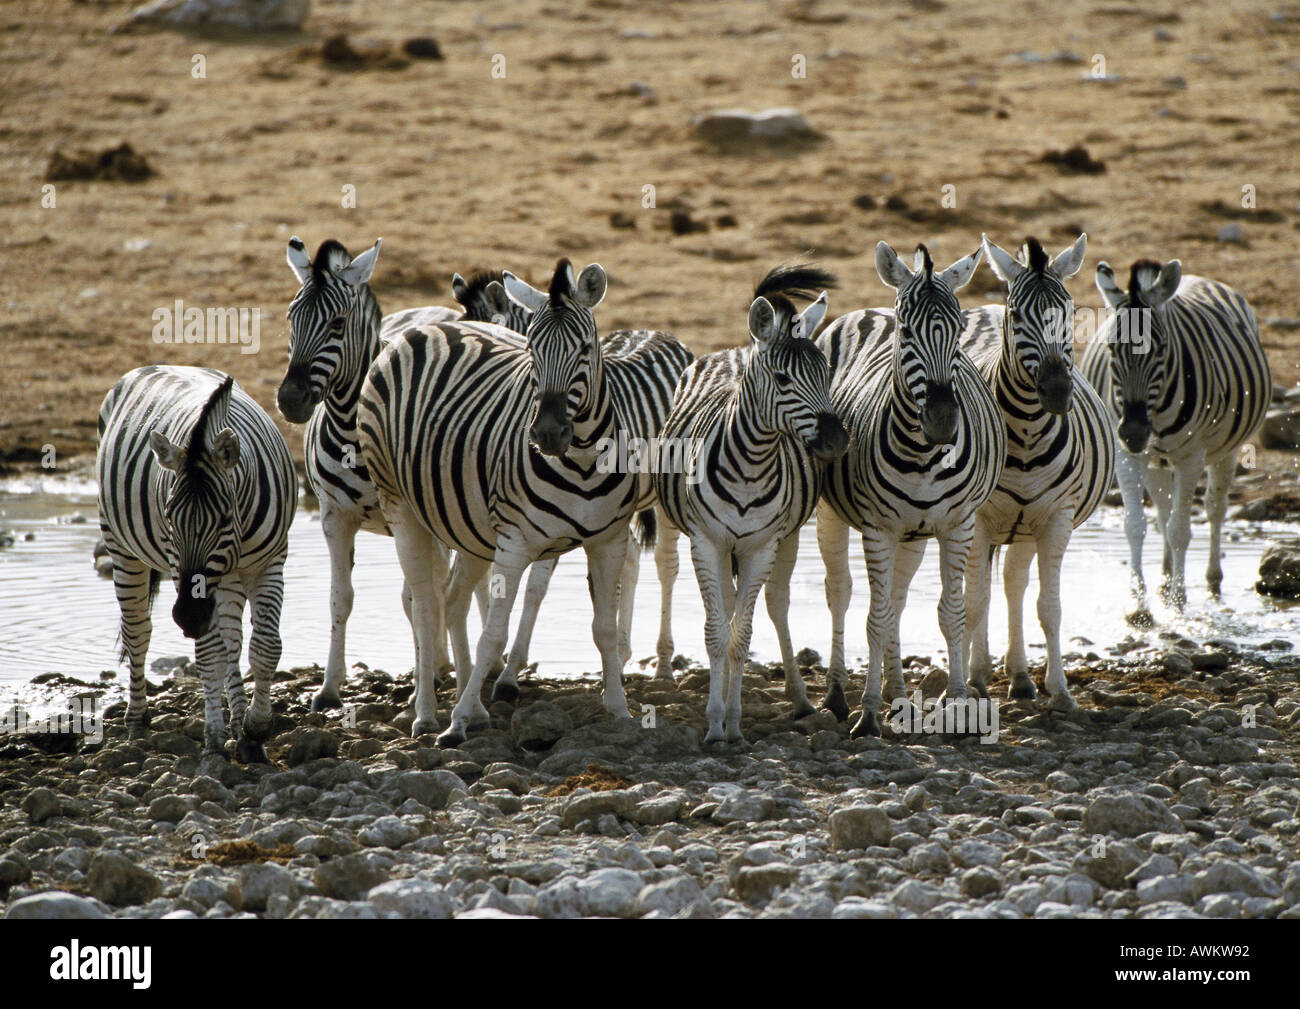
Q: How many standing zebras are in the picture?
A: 8